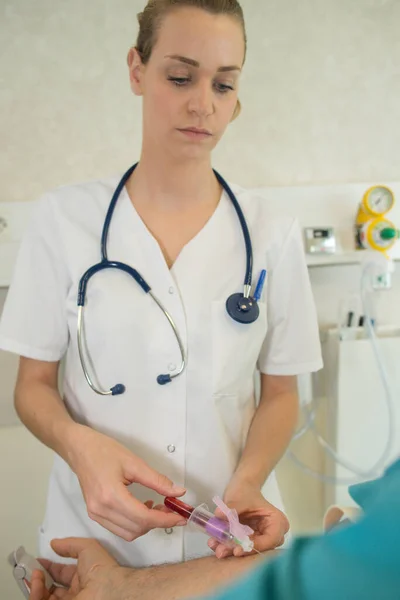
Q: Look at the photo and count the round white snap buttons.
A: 4